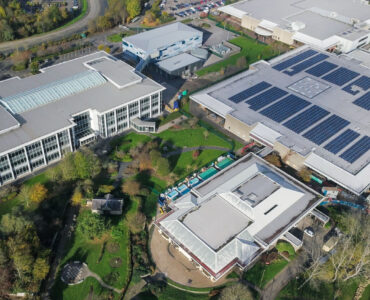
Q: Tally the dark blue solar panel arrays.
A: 13